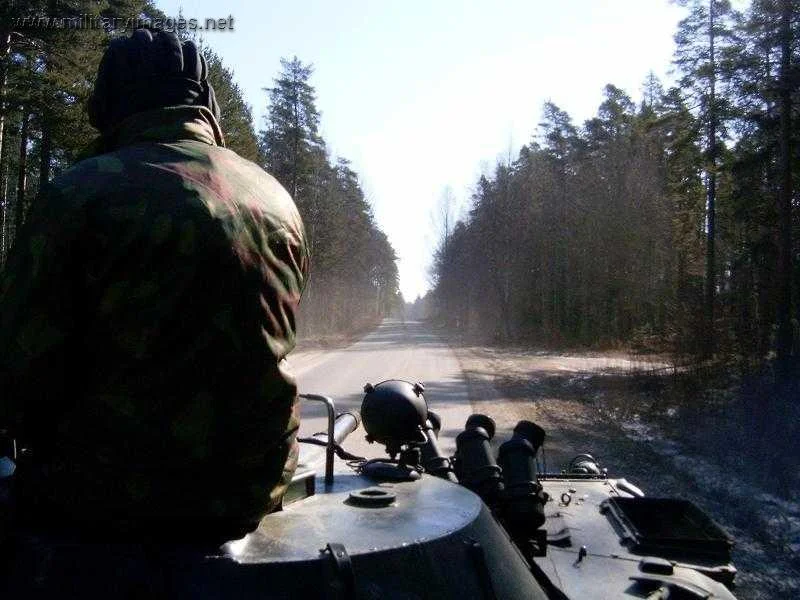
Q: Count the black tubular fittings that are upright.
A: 3